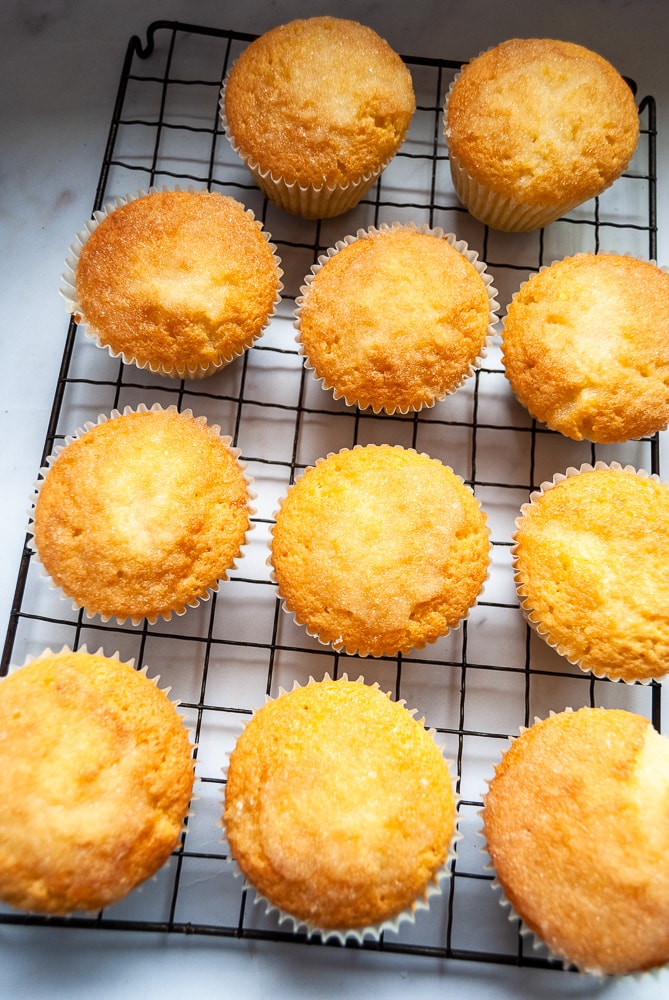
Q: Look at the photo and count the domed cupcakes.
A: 11